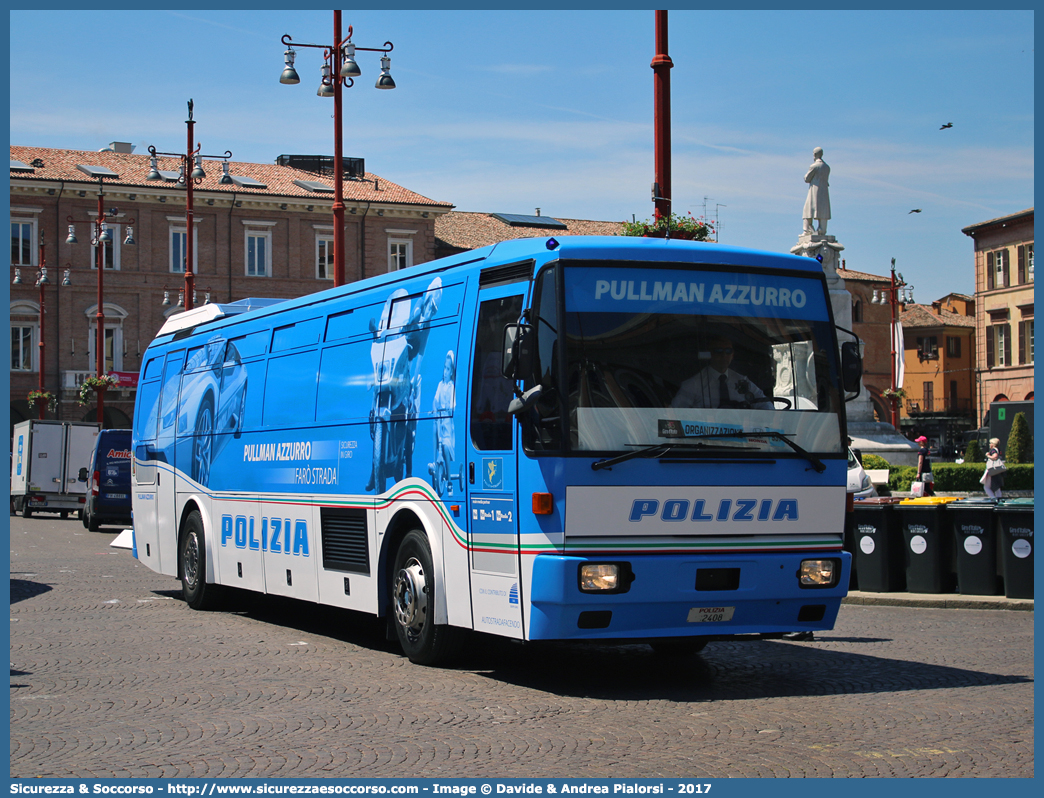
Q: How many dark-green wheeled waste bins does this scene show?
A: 4